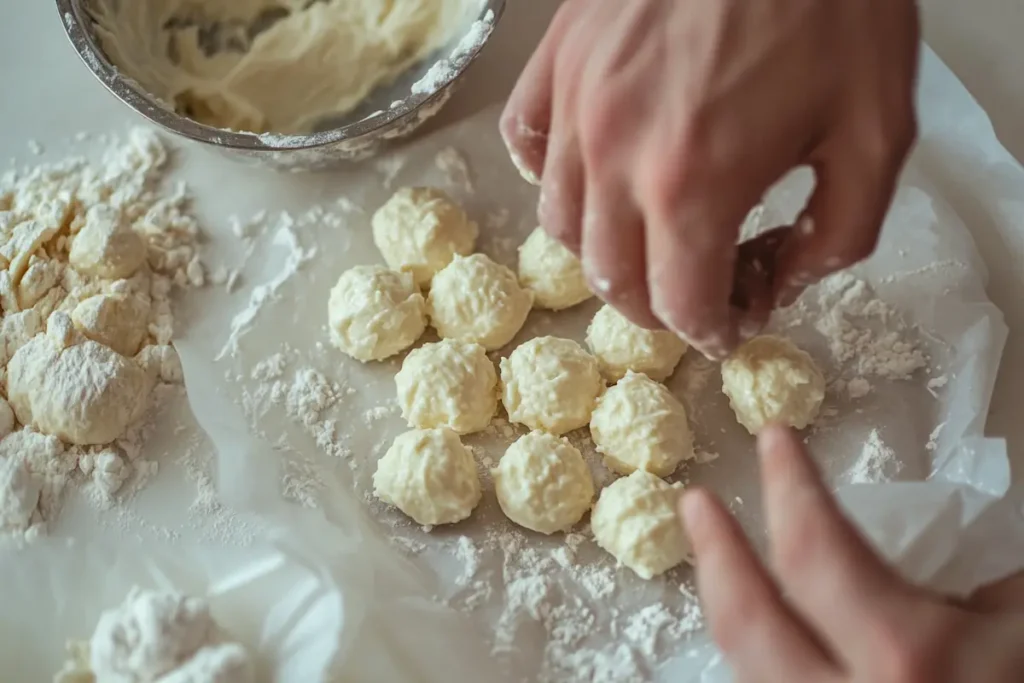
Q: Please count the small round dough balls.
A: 12